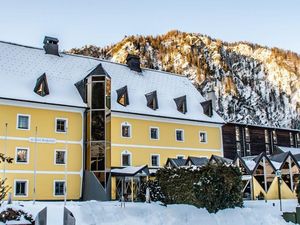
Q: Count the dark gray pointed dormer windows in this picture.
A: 5